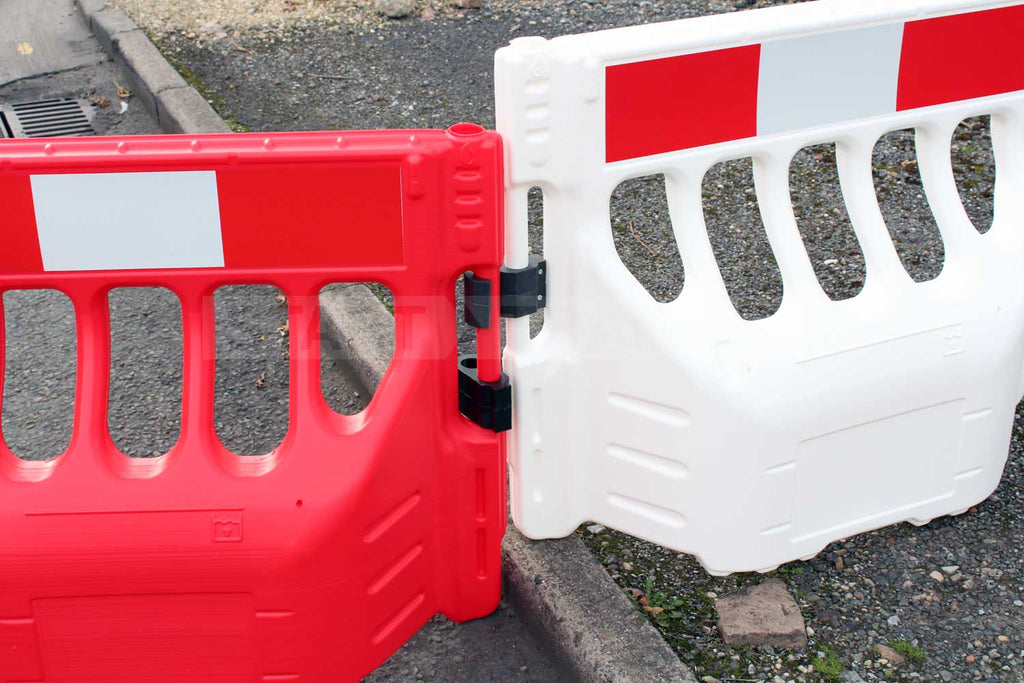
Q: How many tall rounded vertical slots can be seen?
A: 9